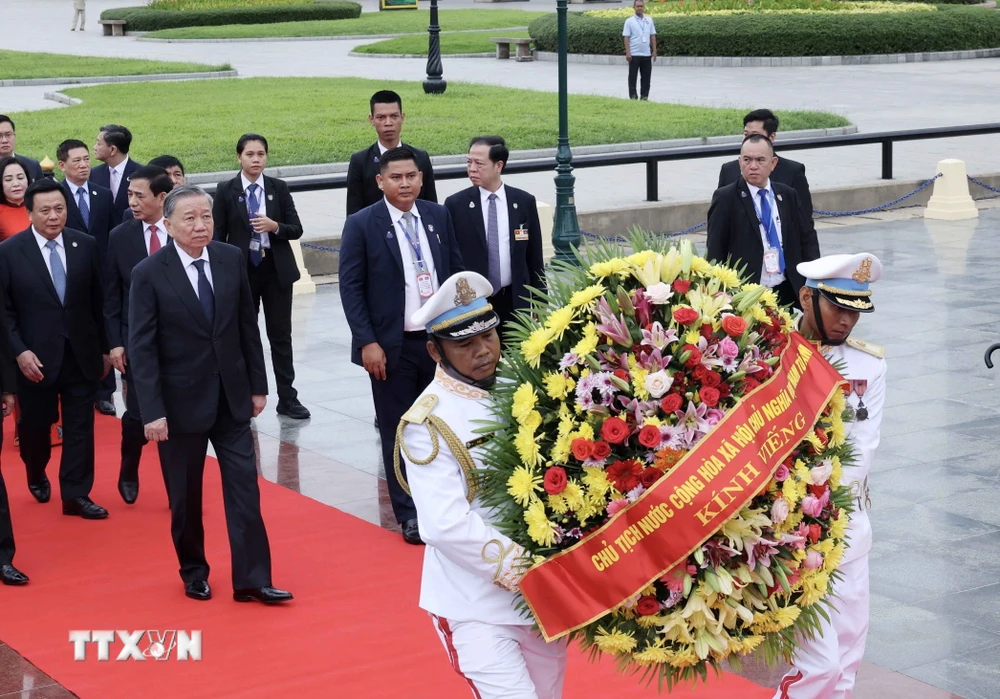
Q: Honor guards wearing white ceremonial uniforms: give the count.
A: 2